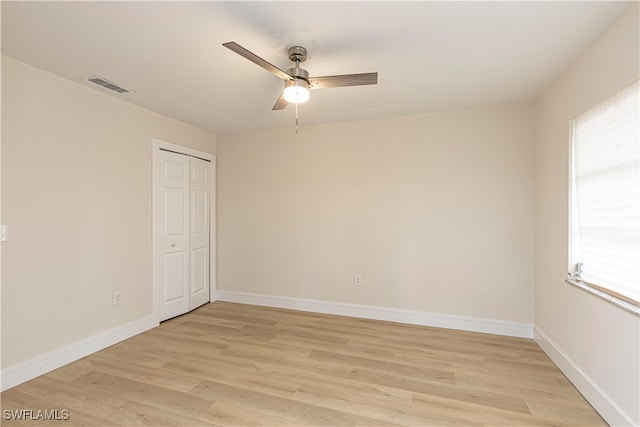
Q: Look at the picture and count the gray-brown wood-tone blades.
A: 3